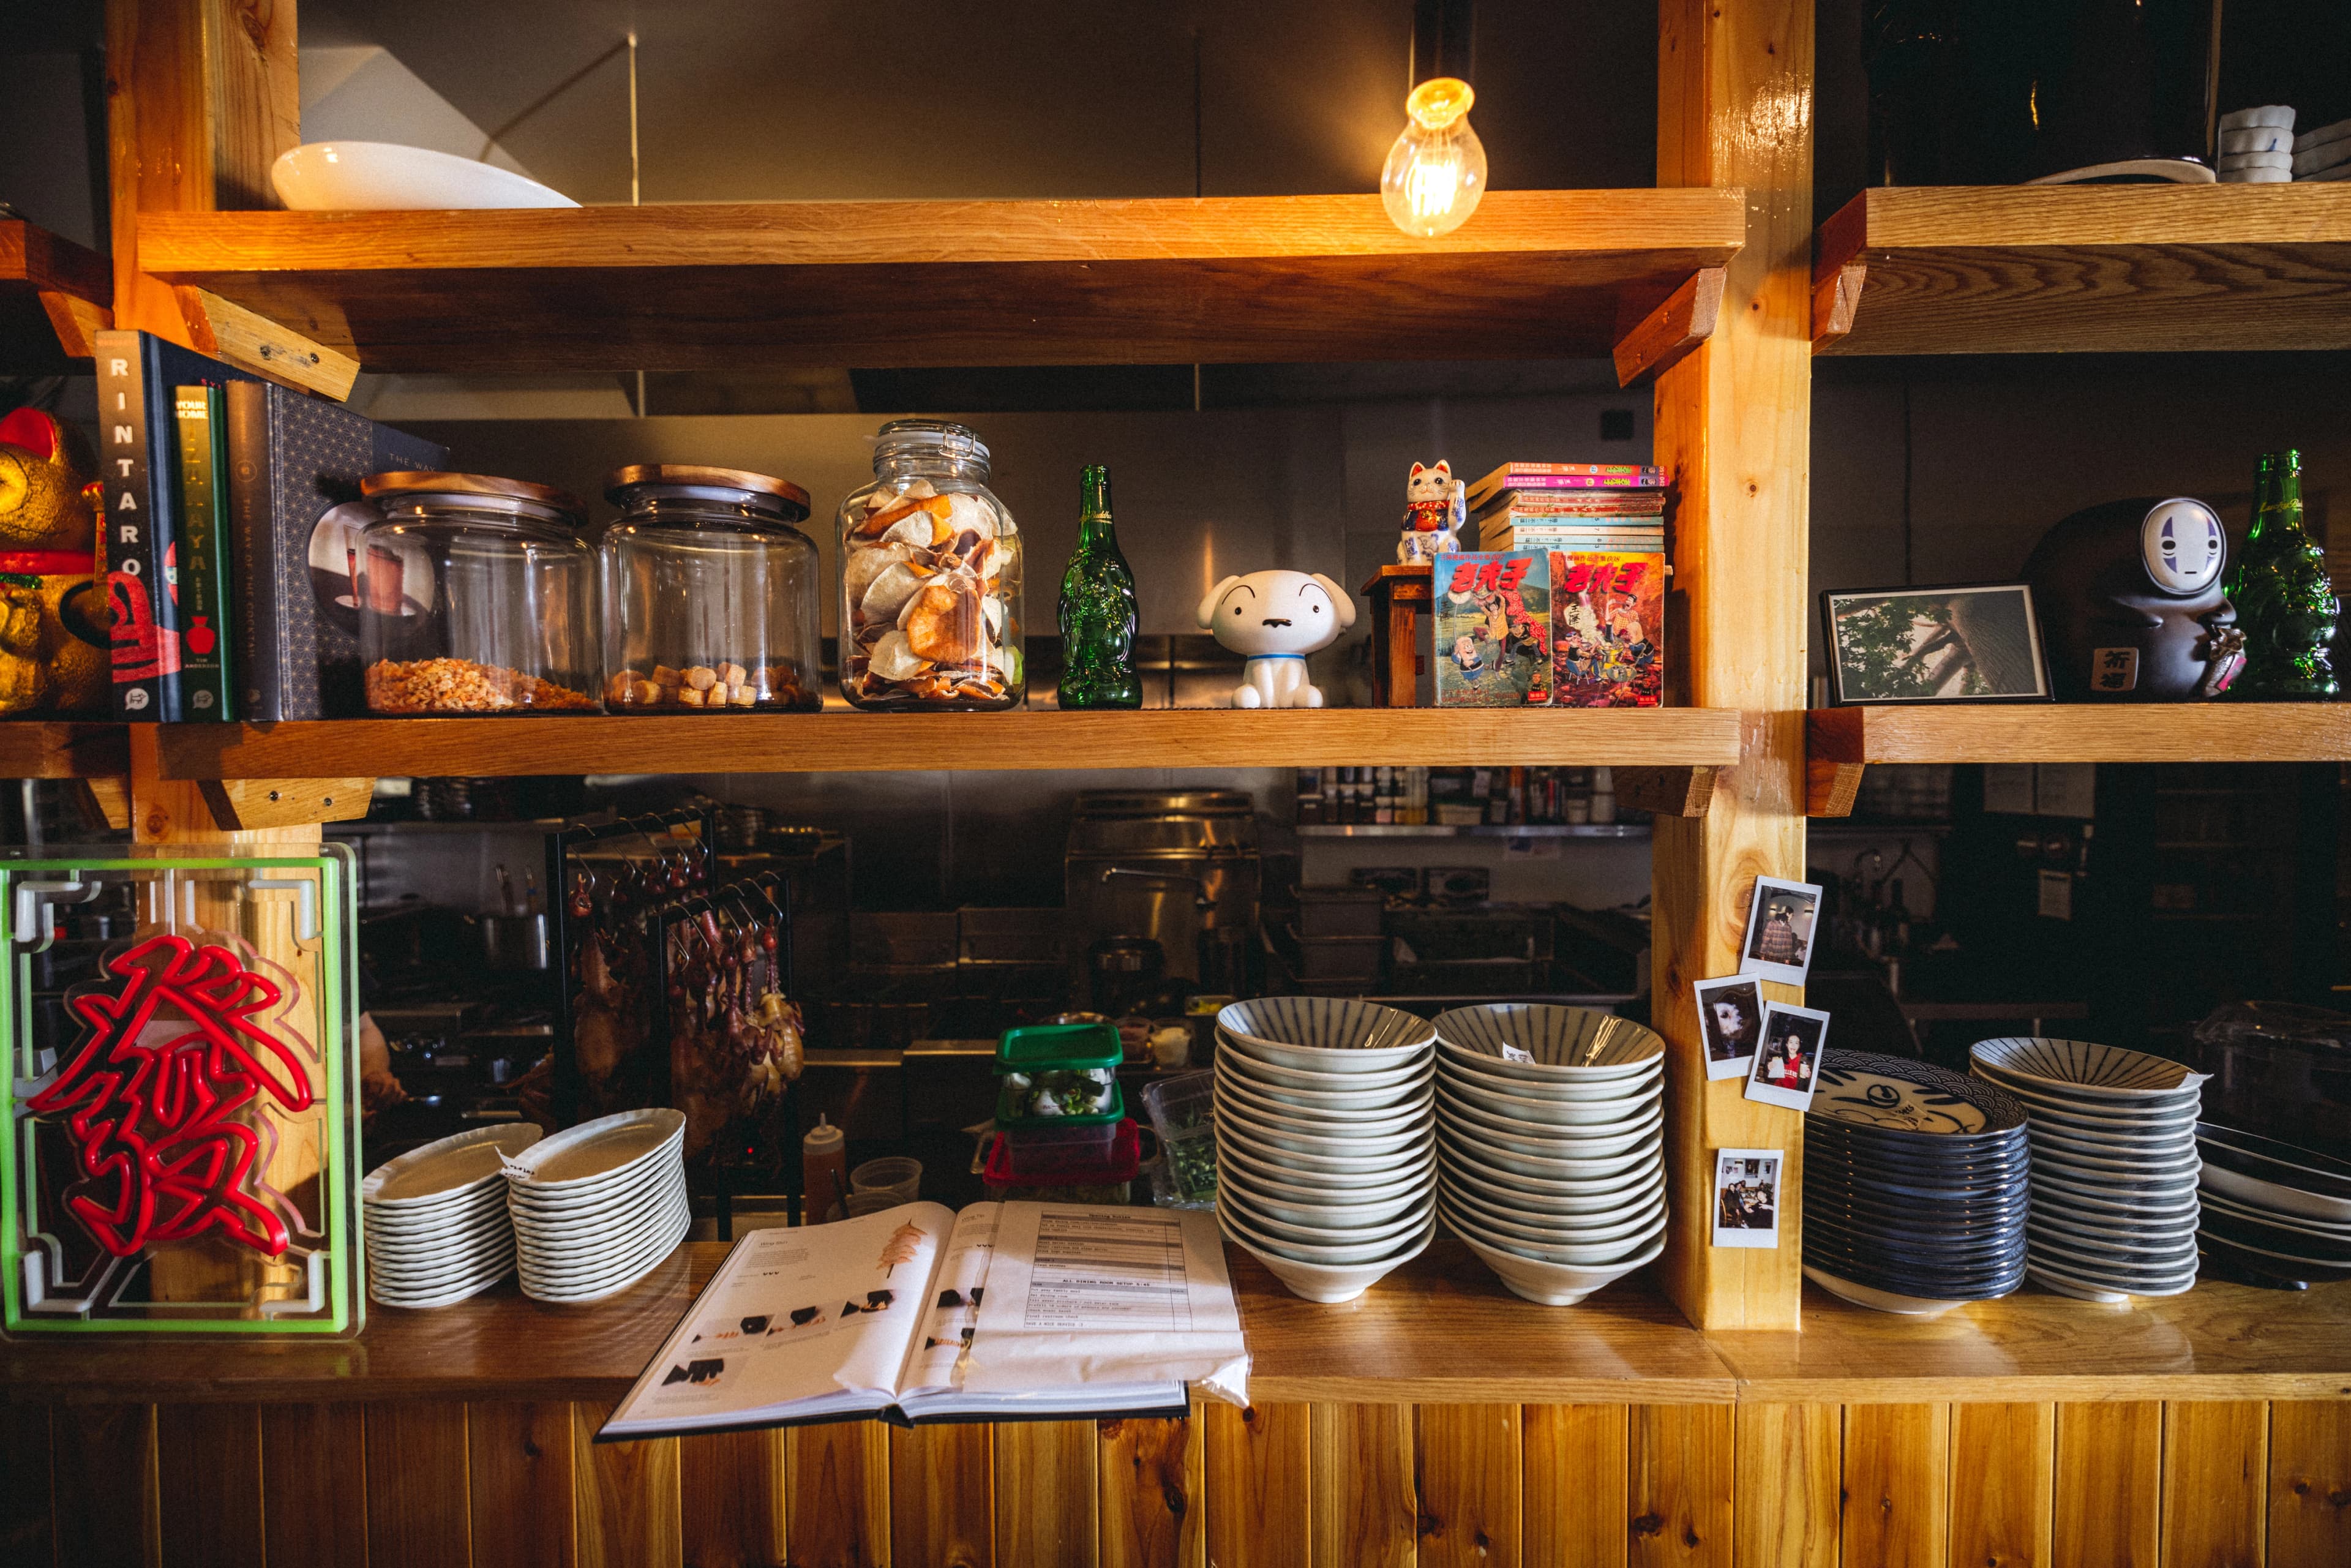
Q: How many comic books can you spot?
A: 11